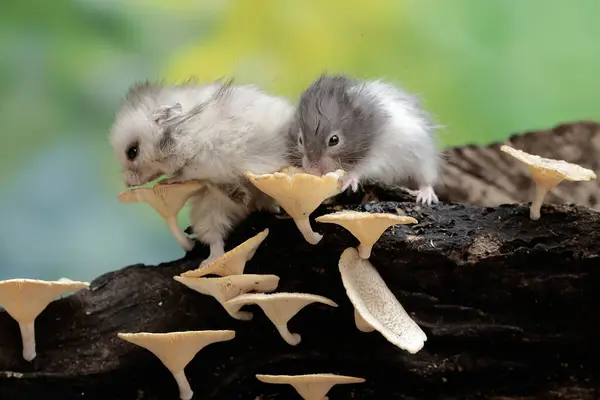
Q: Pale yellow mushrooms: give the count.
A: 11